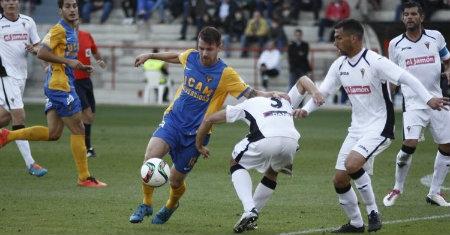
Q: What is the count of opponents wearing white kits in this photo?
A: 4